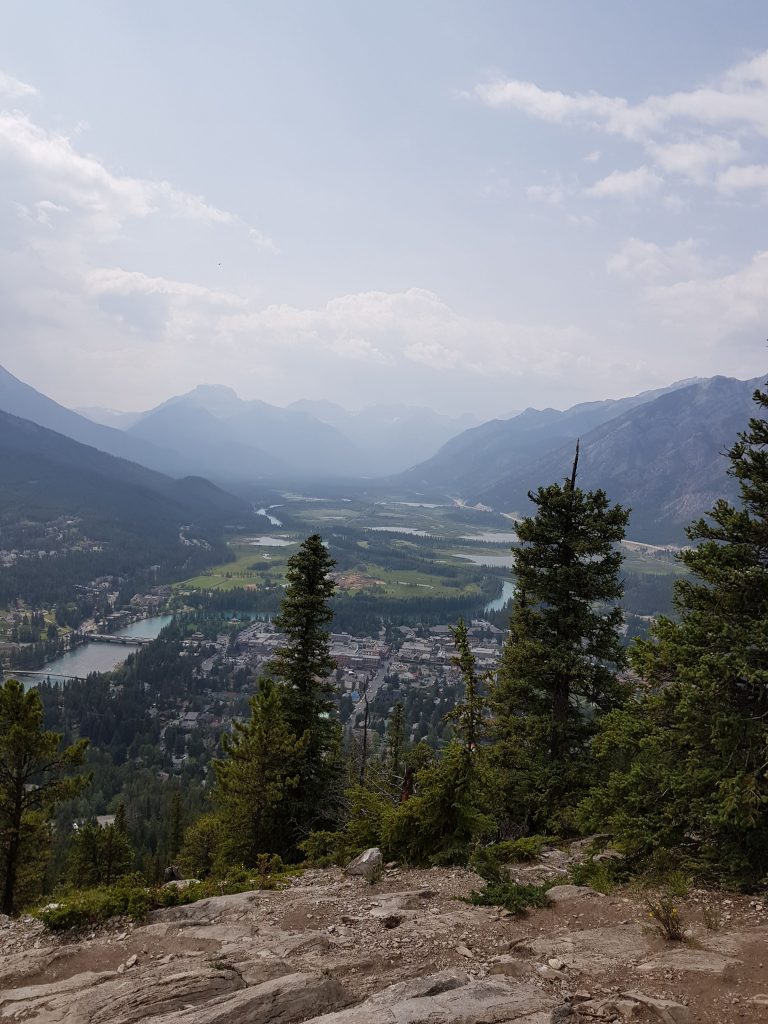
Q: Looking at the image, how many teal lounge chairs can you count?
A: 0